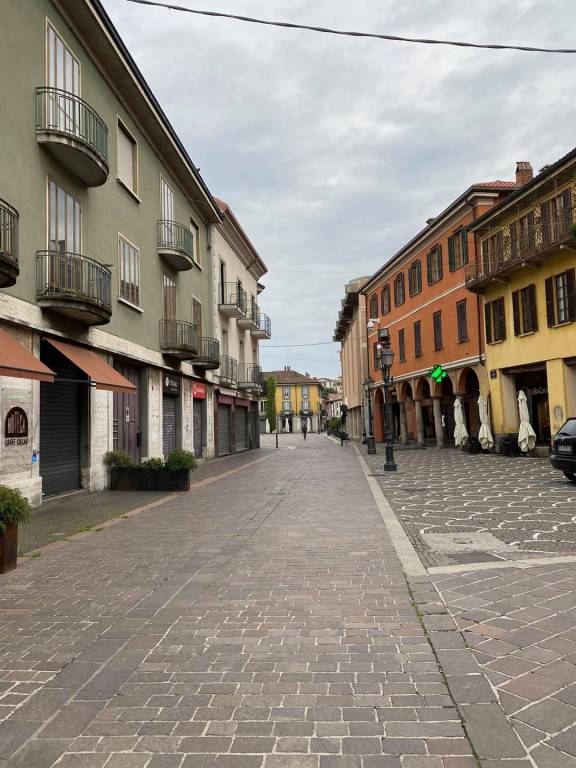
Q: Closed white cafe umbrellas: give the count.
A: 3